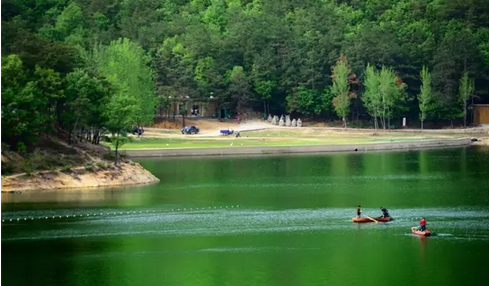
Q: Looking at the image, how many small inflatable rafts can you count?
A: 2